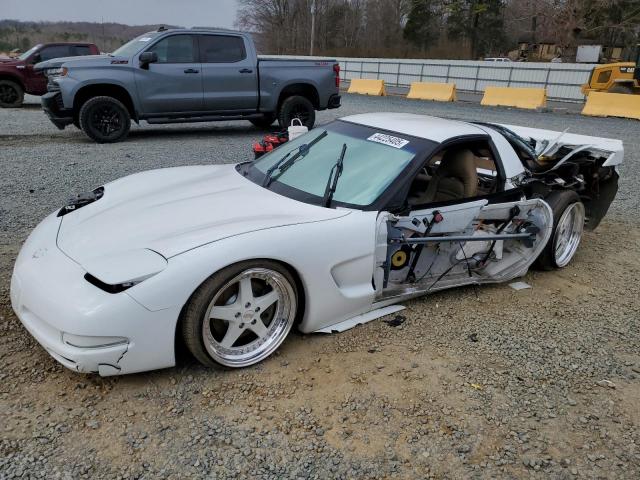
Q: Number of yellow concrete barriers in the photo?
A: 4